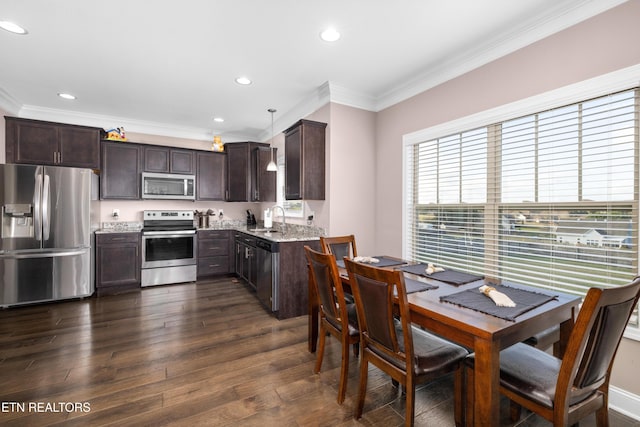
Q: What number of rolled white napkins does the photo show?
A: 3